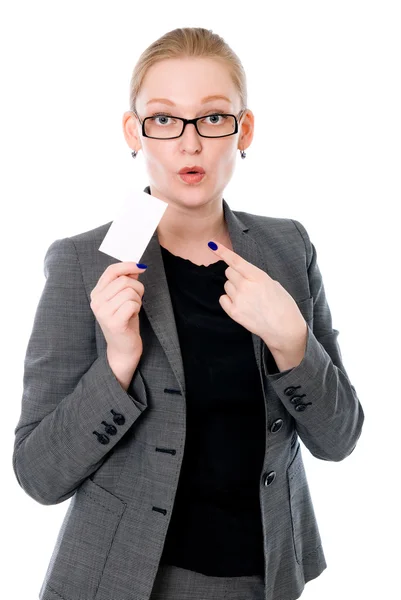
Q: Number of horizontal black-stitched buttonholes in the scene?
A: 3